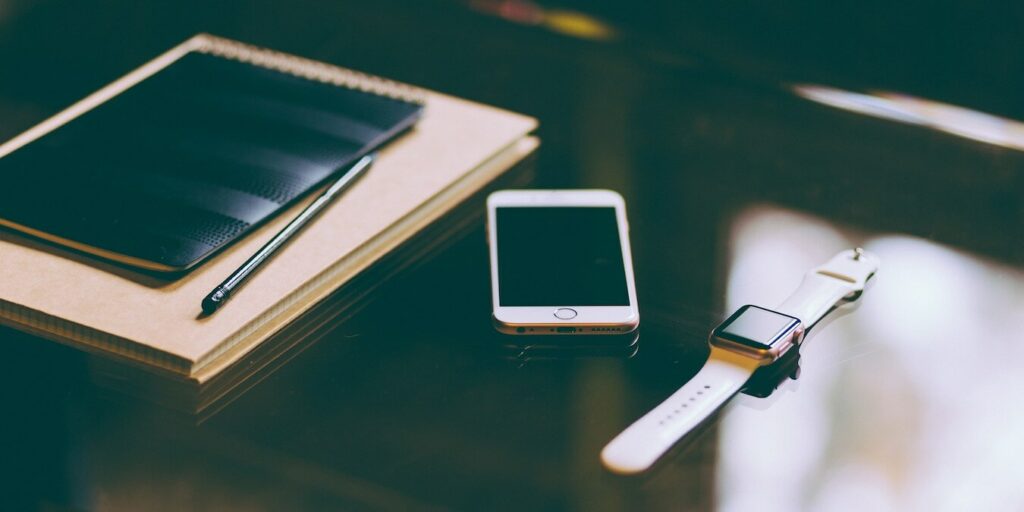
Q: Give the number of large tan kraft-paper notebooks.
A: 1